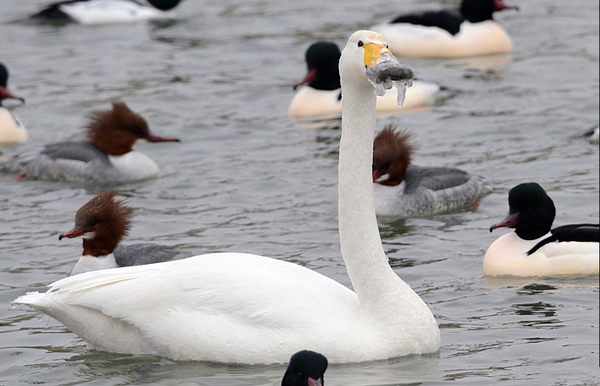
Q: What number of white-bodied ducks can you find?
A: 5